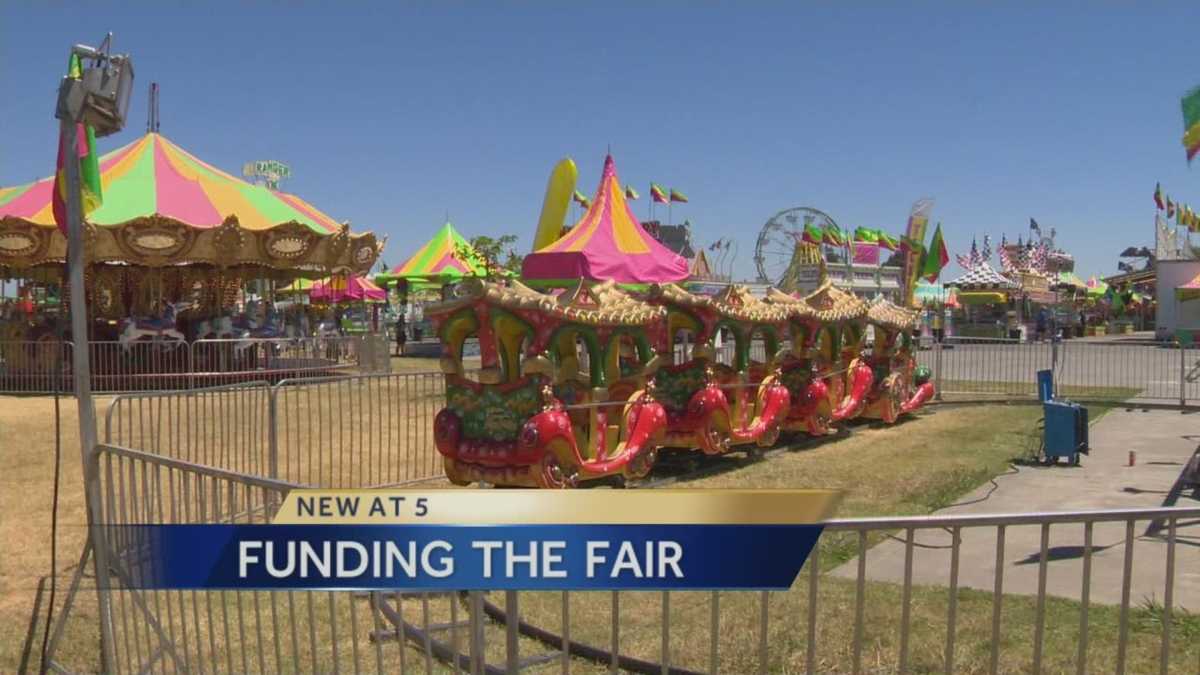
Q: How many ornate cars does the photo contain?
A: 4